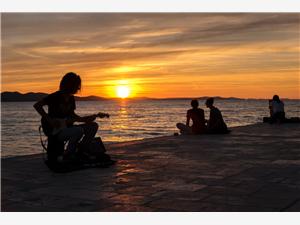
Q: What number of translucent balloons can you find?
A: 0